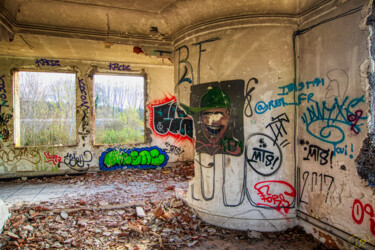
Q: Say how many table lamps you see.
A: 0